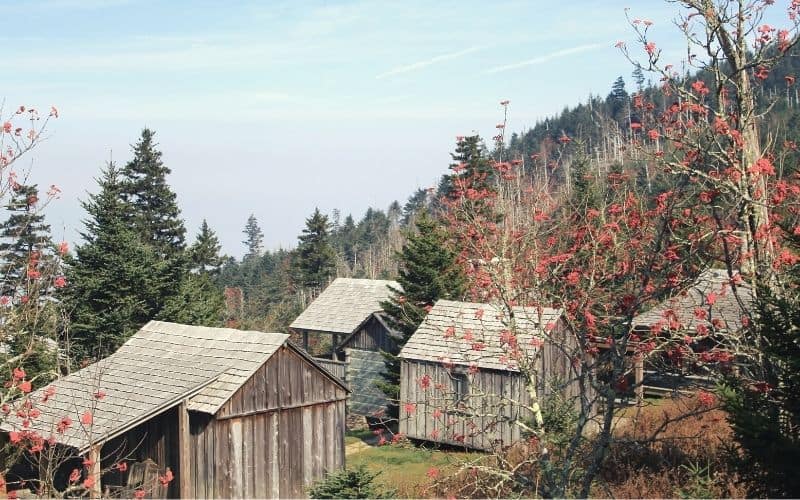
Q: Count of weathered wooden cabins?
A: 4